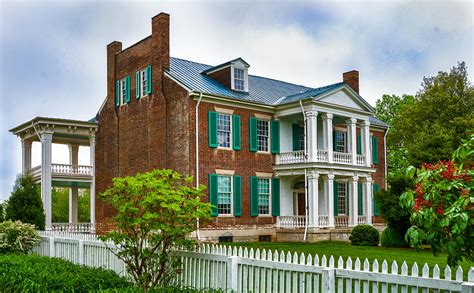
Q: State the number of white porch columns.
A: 12